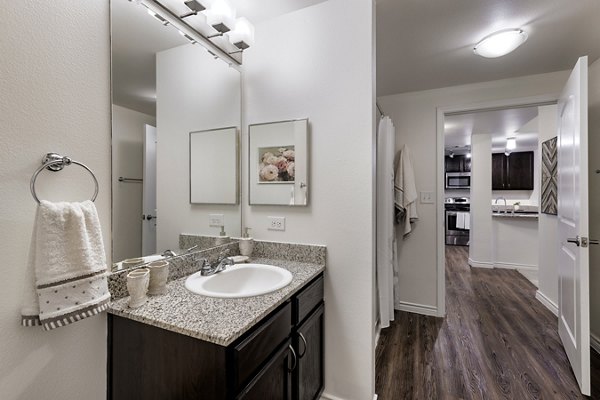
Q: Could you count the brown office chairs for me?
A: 0